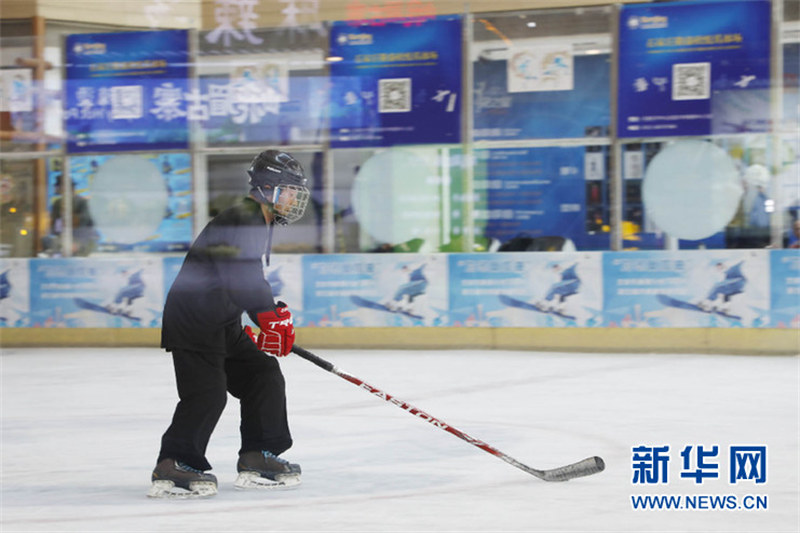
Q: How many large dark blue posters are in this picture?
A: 3